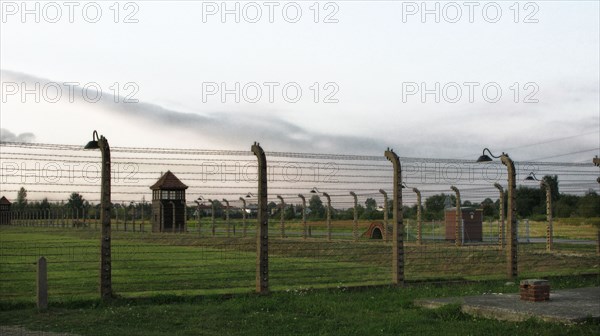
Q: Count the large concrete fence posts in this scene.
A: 4